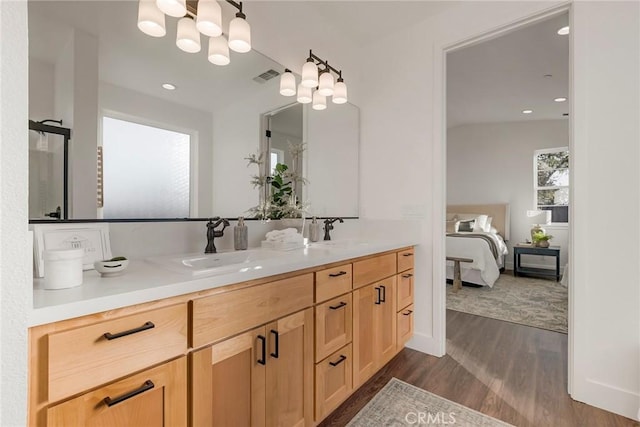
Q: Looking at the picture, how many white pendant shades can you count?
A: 12